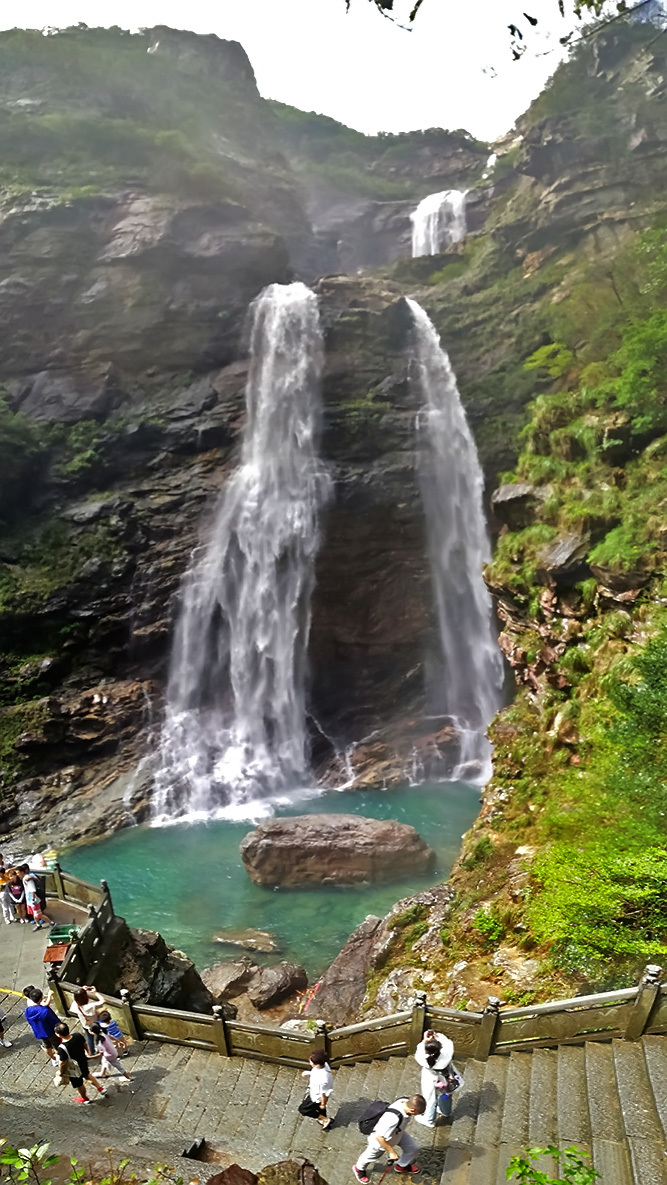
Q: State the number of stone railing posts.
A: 11